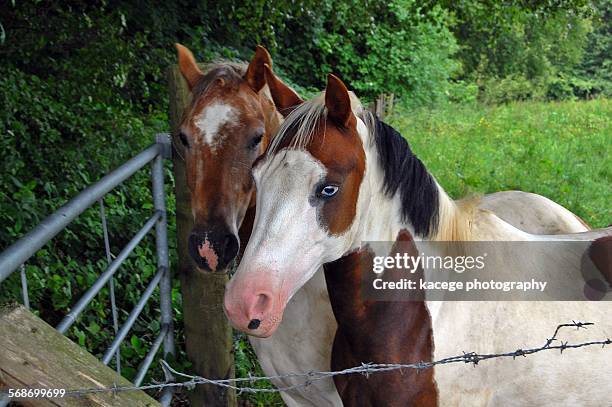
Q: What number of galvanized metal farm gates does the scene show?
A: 1